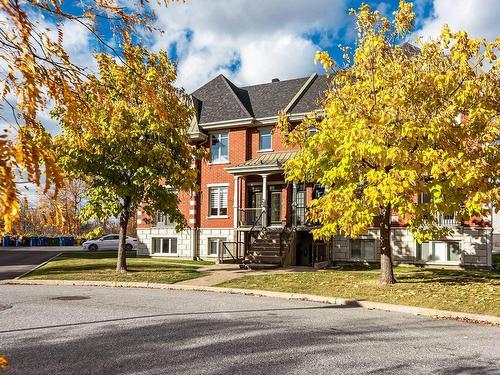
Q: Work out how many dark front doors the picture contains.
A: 2